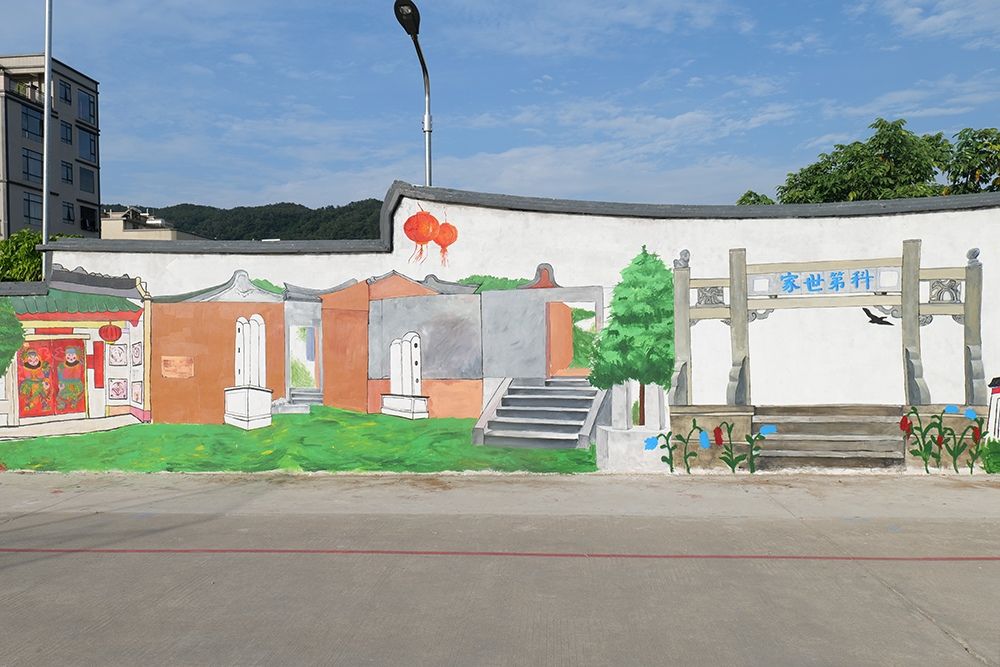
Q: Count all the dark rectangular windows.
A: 11